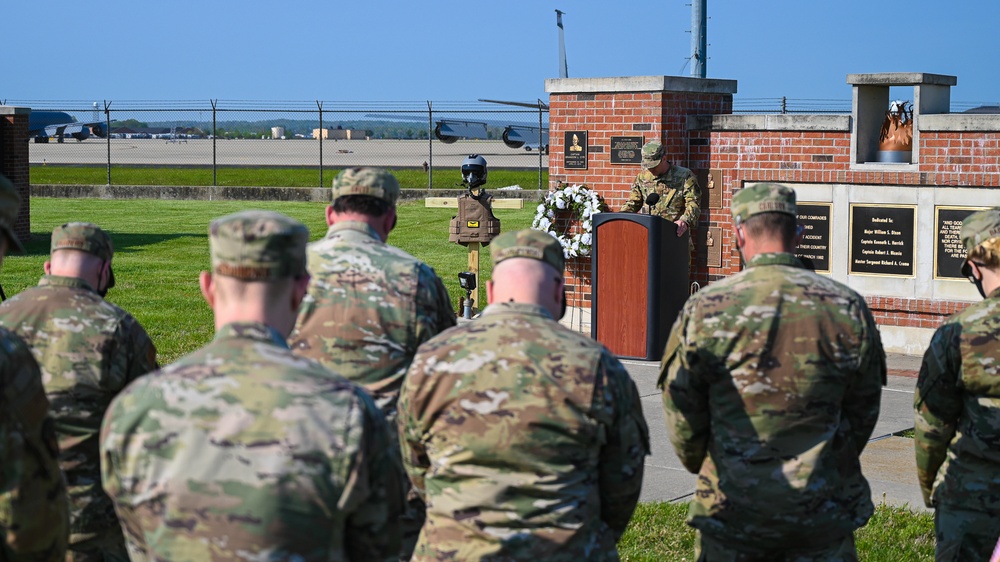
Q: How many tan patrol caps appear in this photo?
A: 8